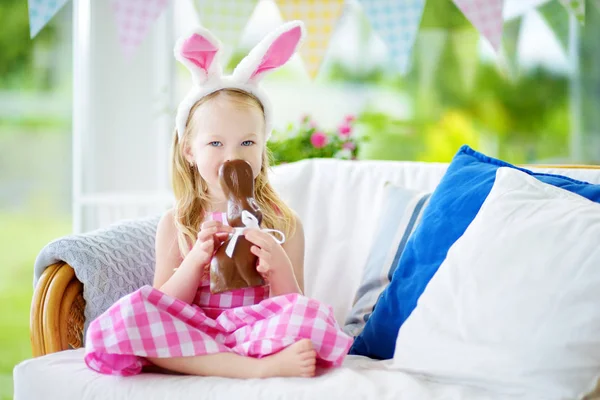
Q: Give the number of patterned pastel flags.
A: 7